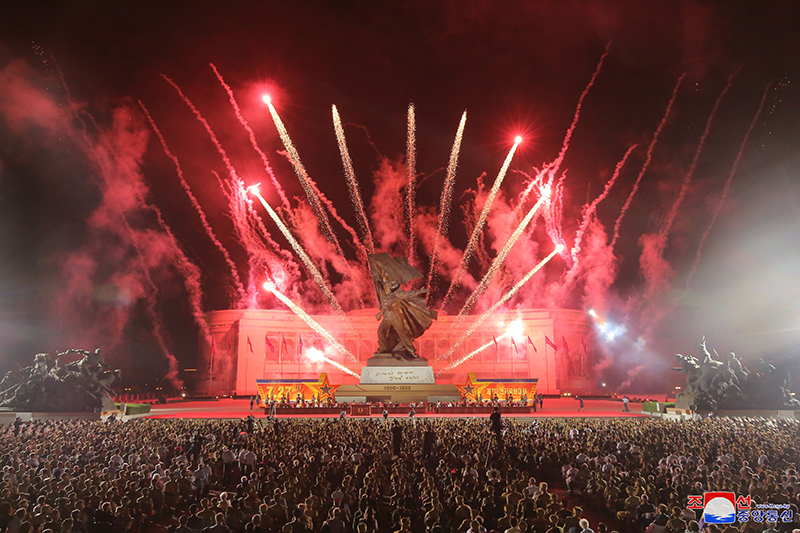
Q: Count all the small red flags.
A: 12